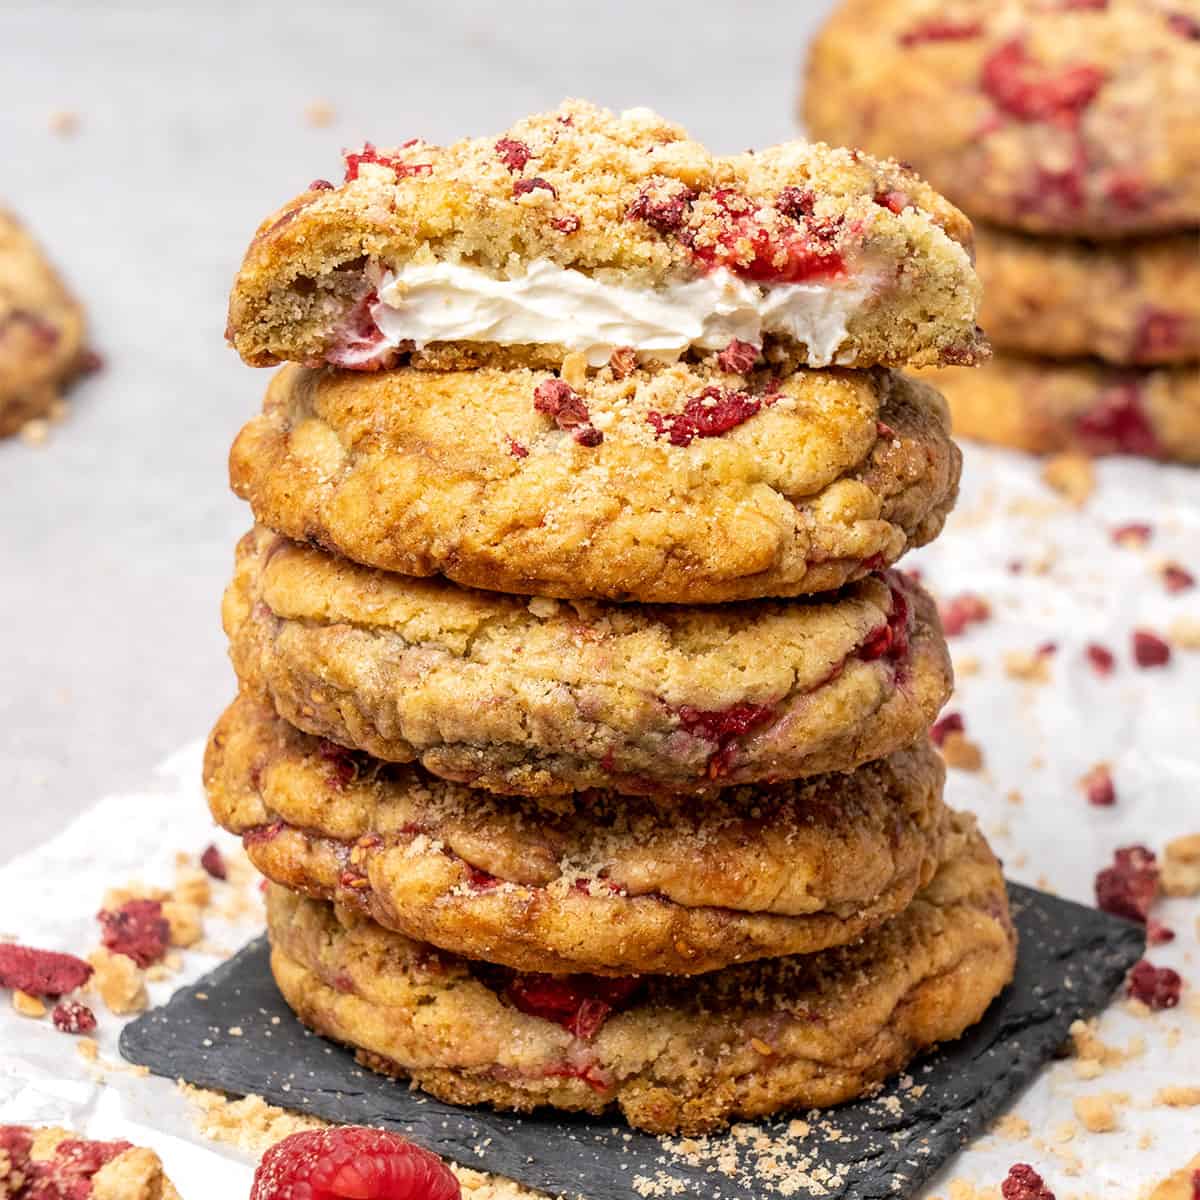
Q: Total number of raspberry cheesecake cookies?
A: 9